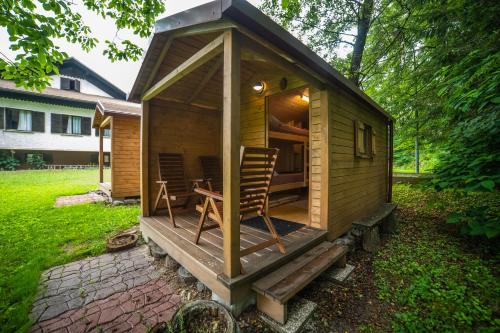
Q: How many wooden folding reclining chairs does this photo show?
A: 3